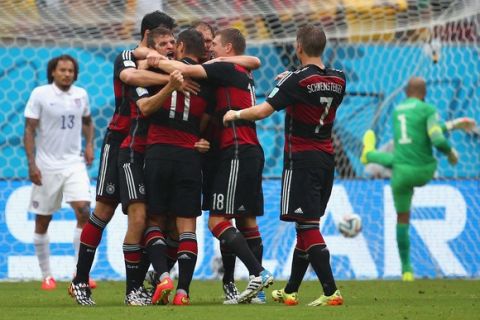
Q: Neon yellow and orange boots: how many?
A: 2